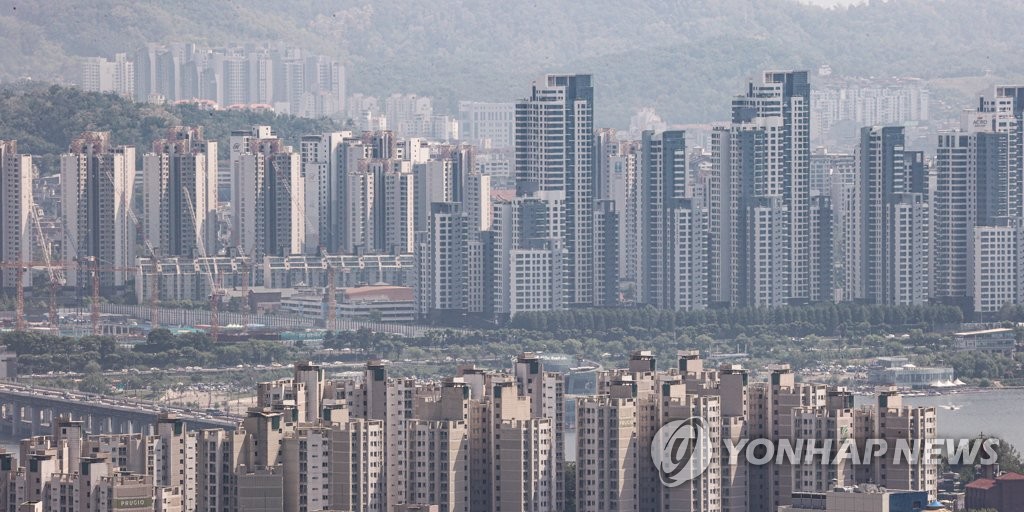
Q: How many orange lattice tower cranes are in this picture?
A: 7